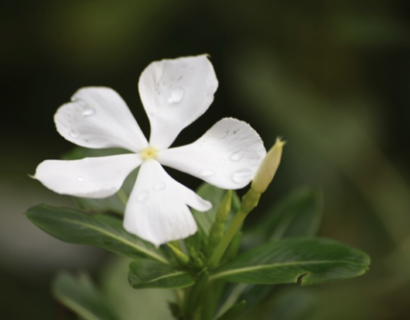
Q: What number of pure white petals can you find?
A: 5